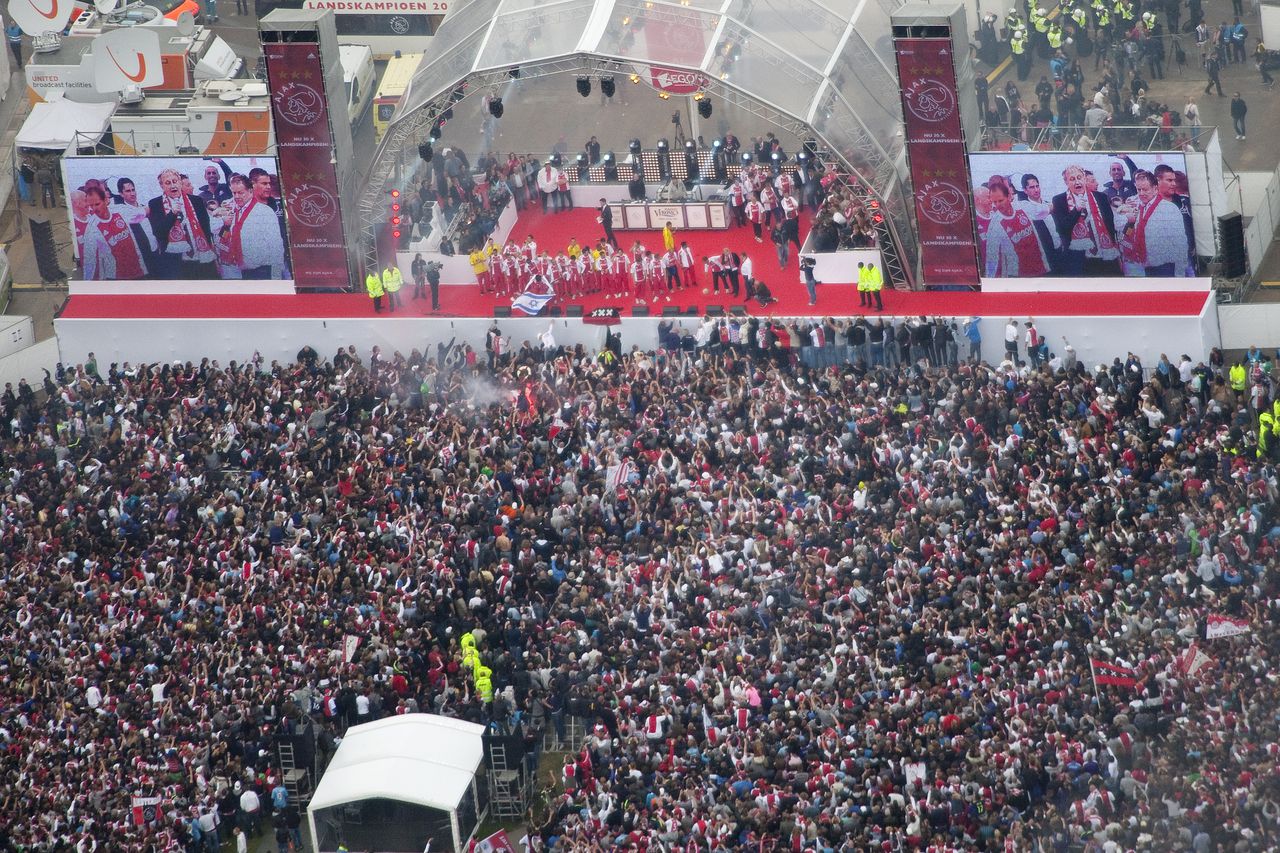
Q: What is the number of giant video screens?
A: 2